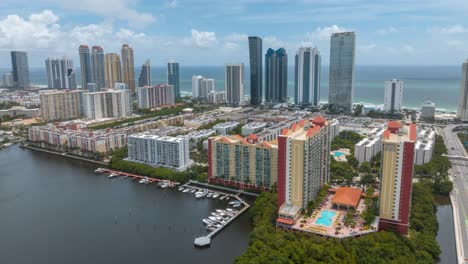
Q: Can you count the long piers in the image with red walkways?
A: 1